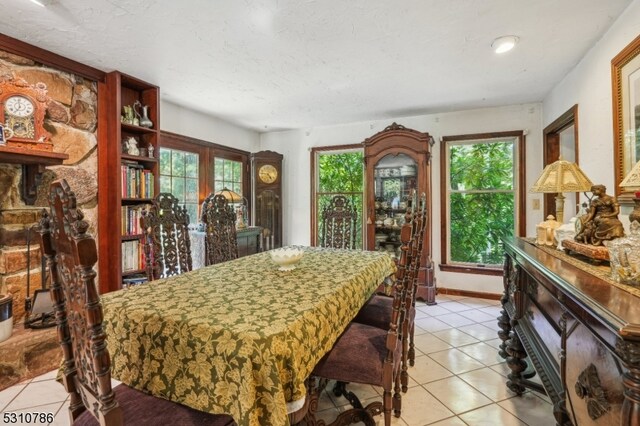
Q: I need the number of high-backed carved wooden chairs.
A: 6